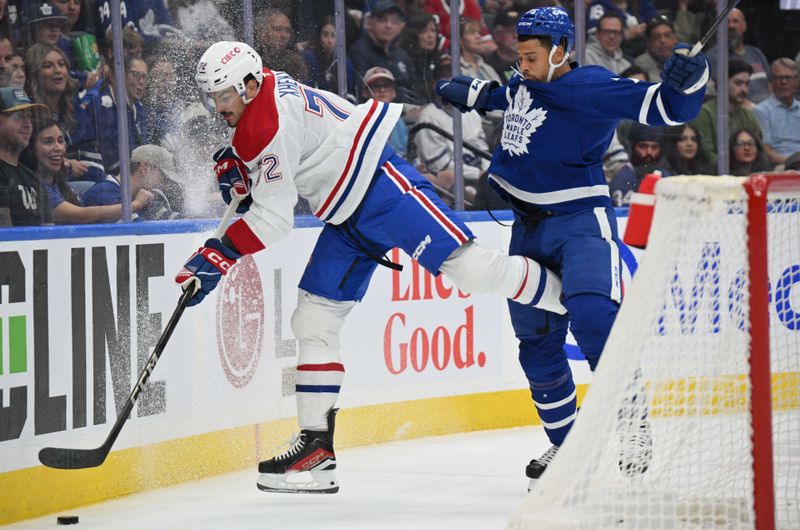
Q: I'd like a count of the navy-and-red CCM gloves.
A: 2